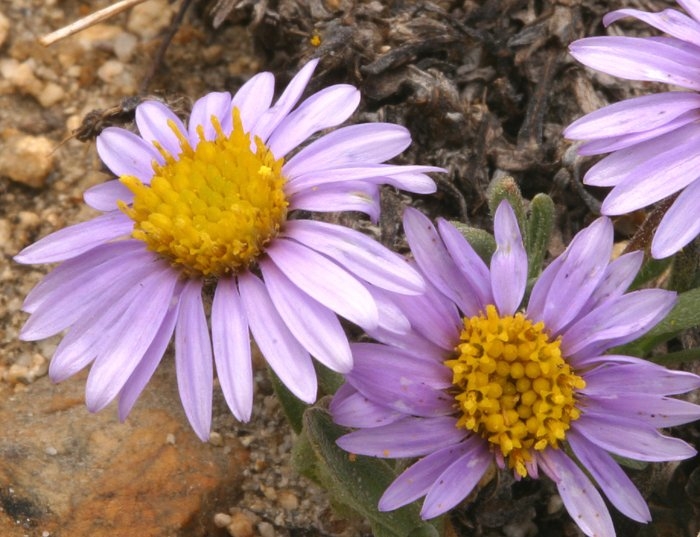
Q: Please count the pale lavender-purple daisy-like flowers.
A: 3